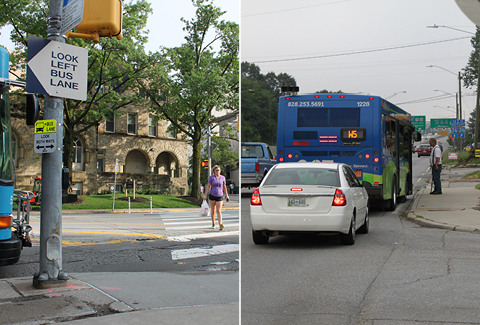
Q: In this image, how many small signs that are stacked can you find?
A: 2